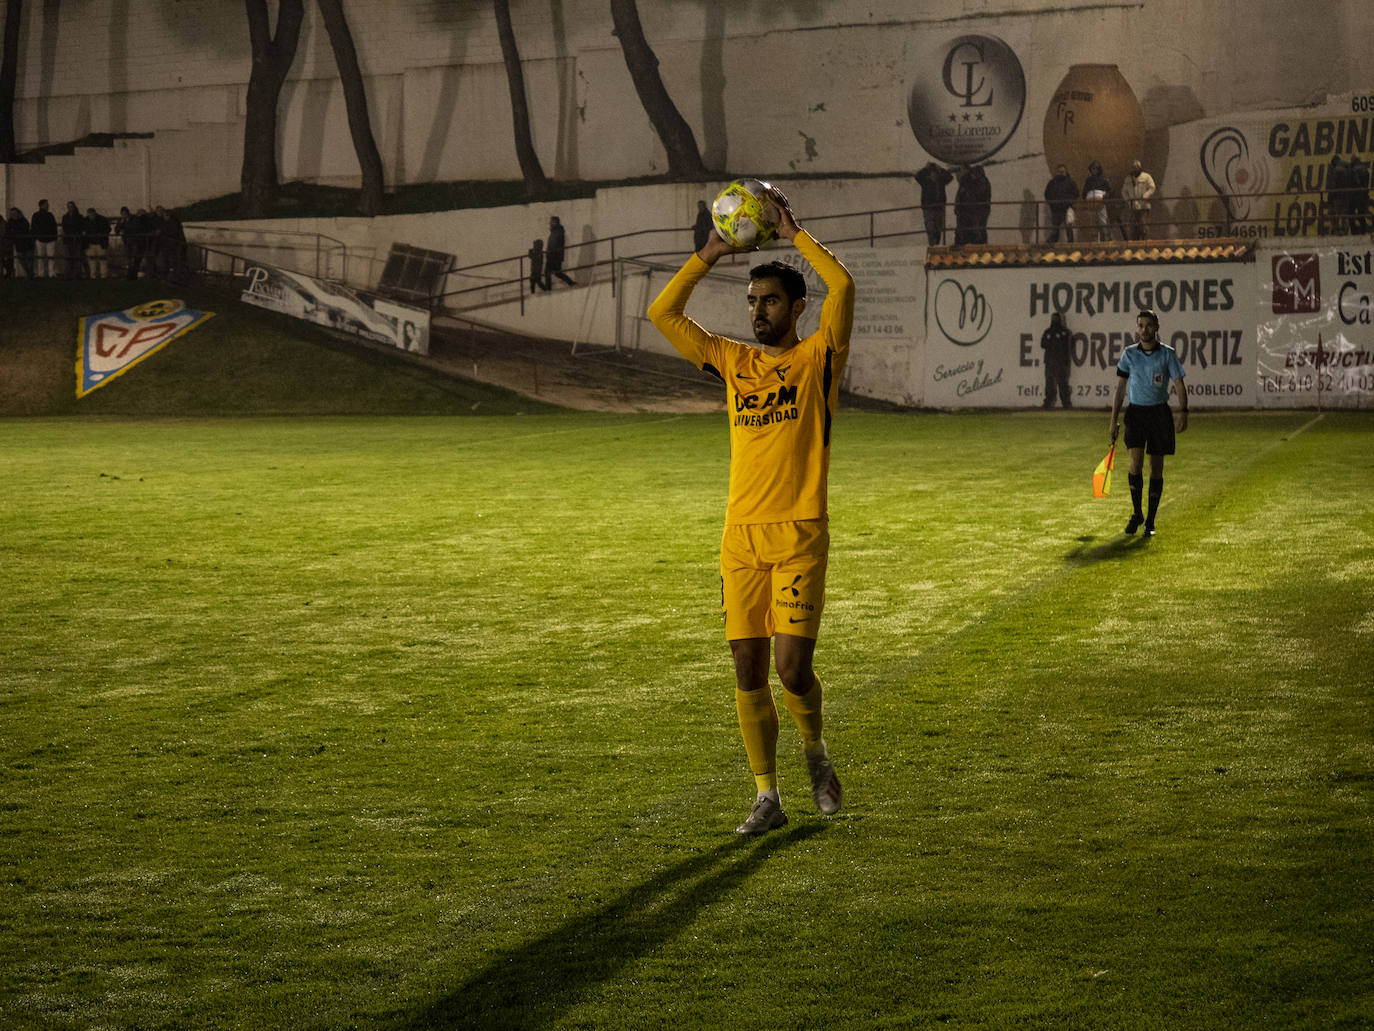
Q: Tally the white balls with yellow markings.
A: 1